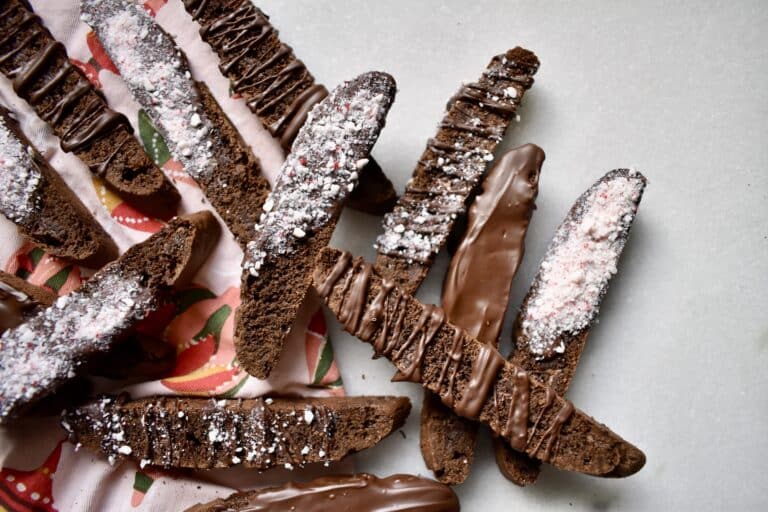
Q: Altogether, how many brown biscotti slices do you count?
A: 13